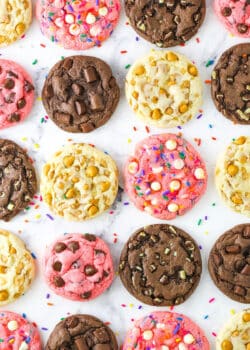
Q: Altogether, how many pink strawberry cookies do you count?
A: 7